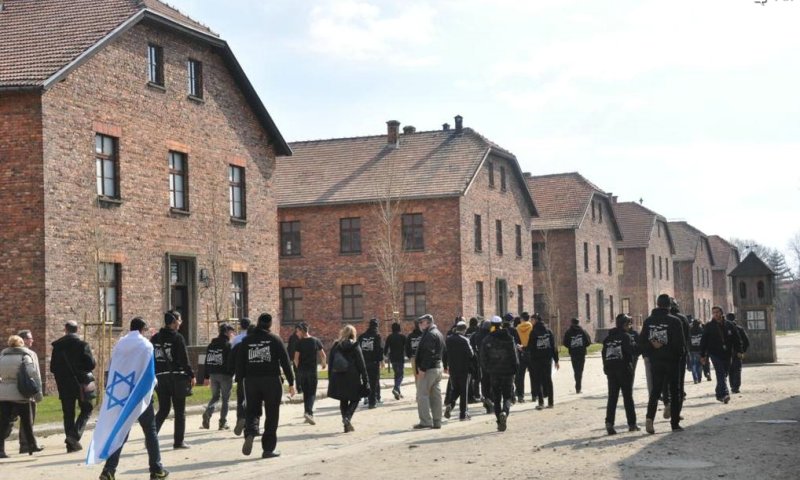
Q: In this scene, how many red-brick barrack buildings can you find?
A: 6